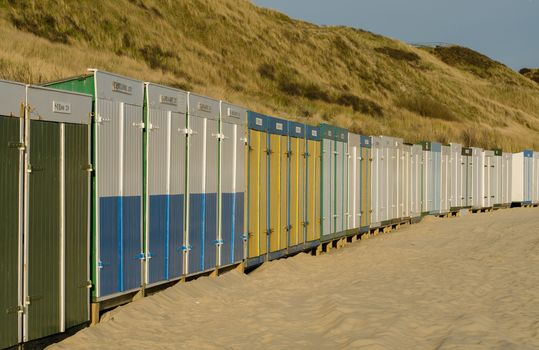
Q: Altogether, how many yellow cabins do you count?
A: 5